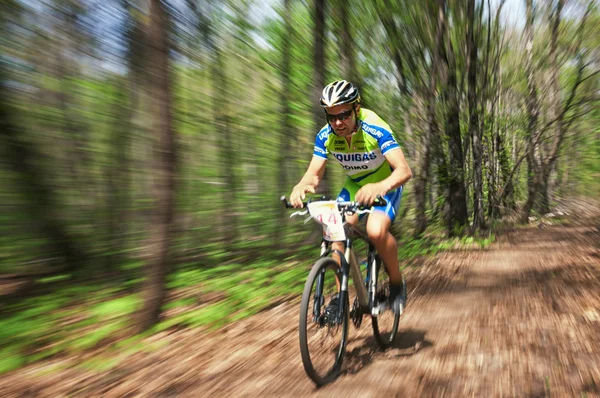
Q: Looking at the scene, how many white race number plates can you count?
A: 1